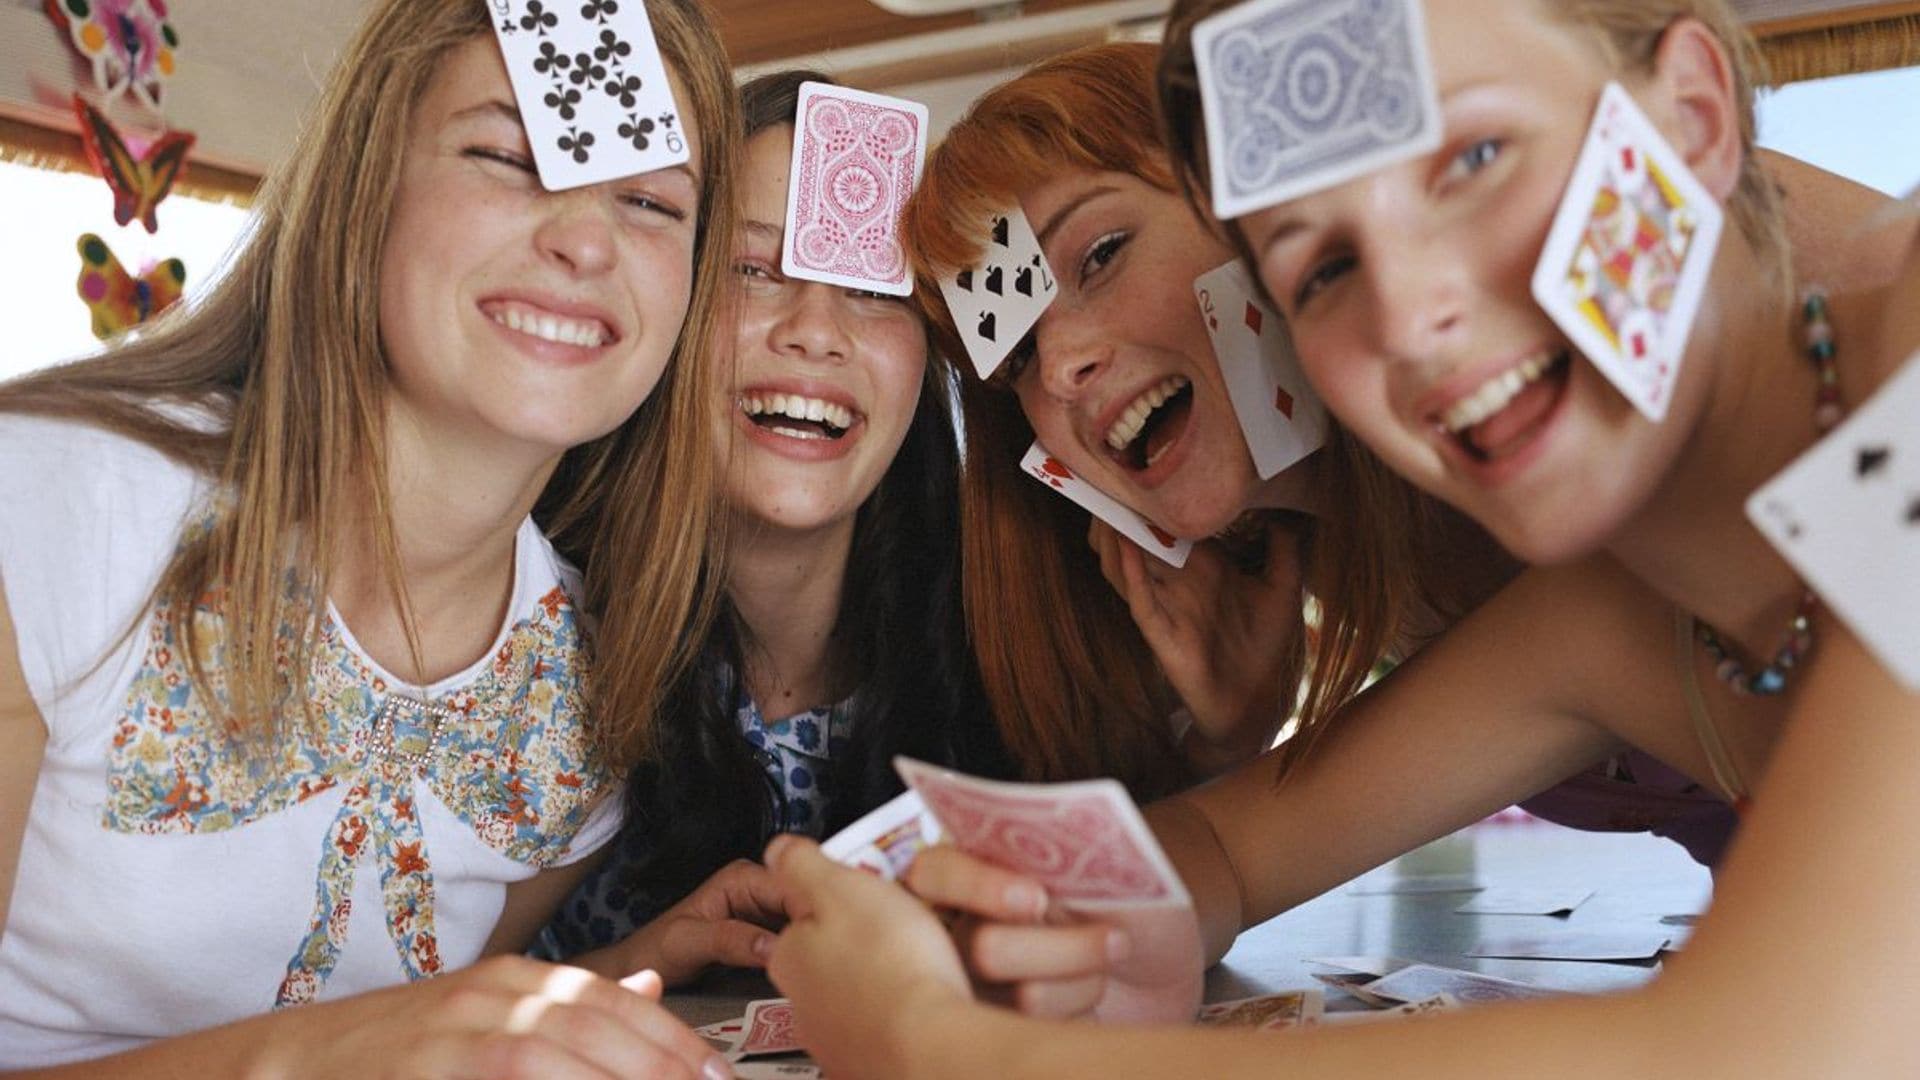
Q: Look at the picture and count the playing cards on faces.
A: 7